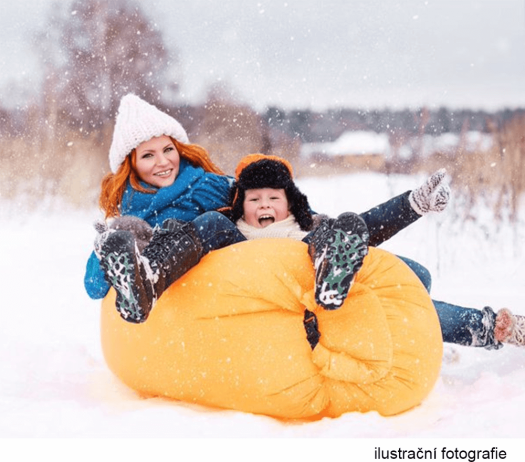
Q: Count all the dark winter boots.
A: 2